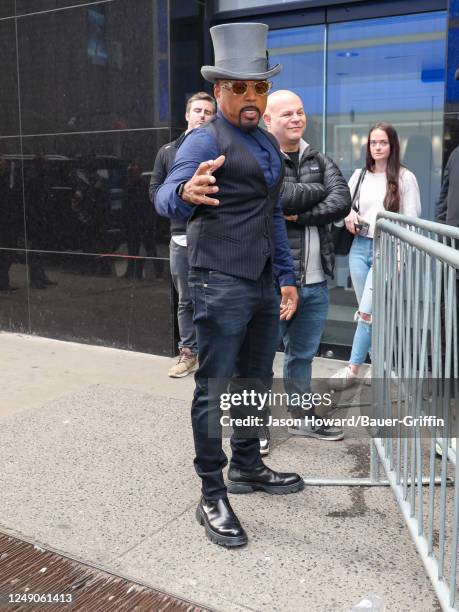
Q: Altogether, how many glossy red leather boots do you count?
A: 0